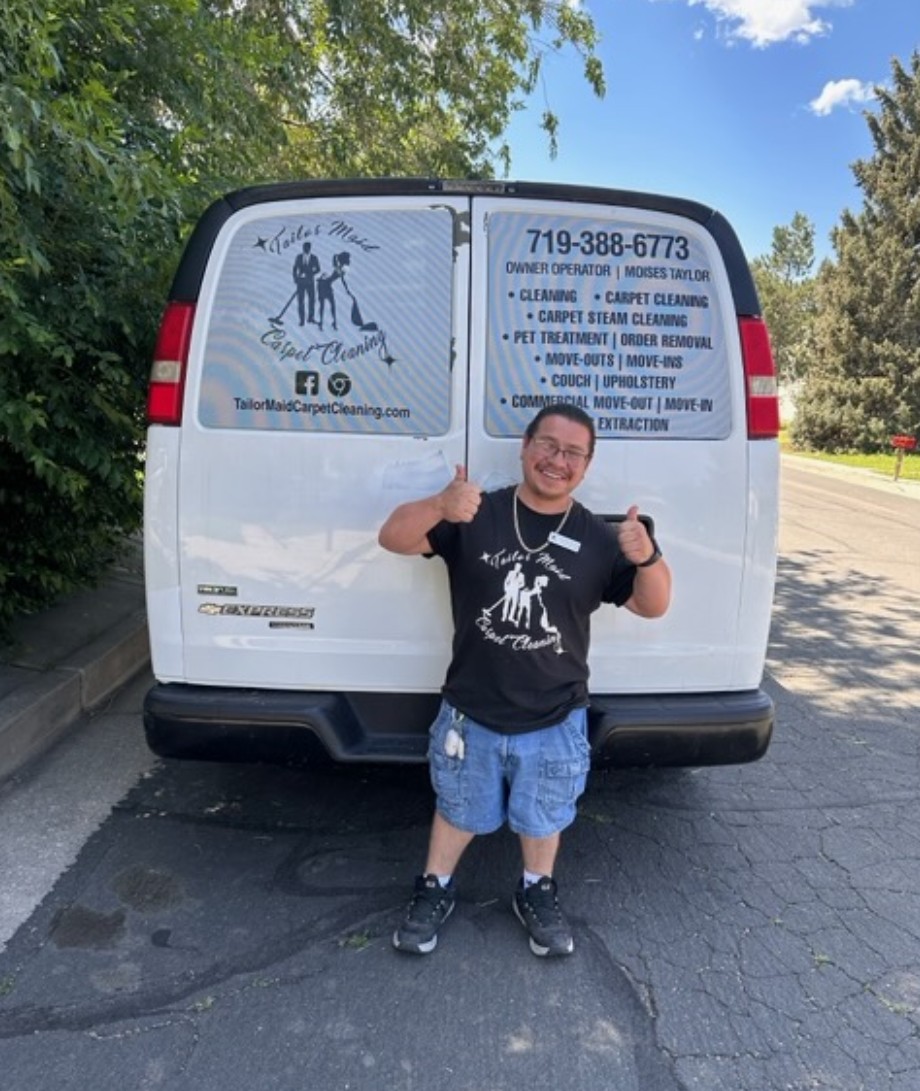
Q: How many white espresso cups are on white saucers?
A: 0